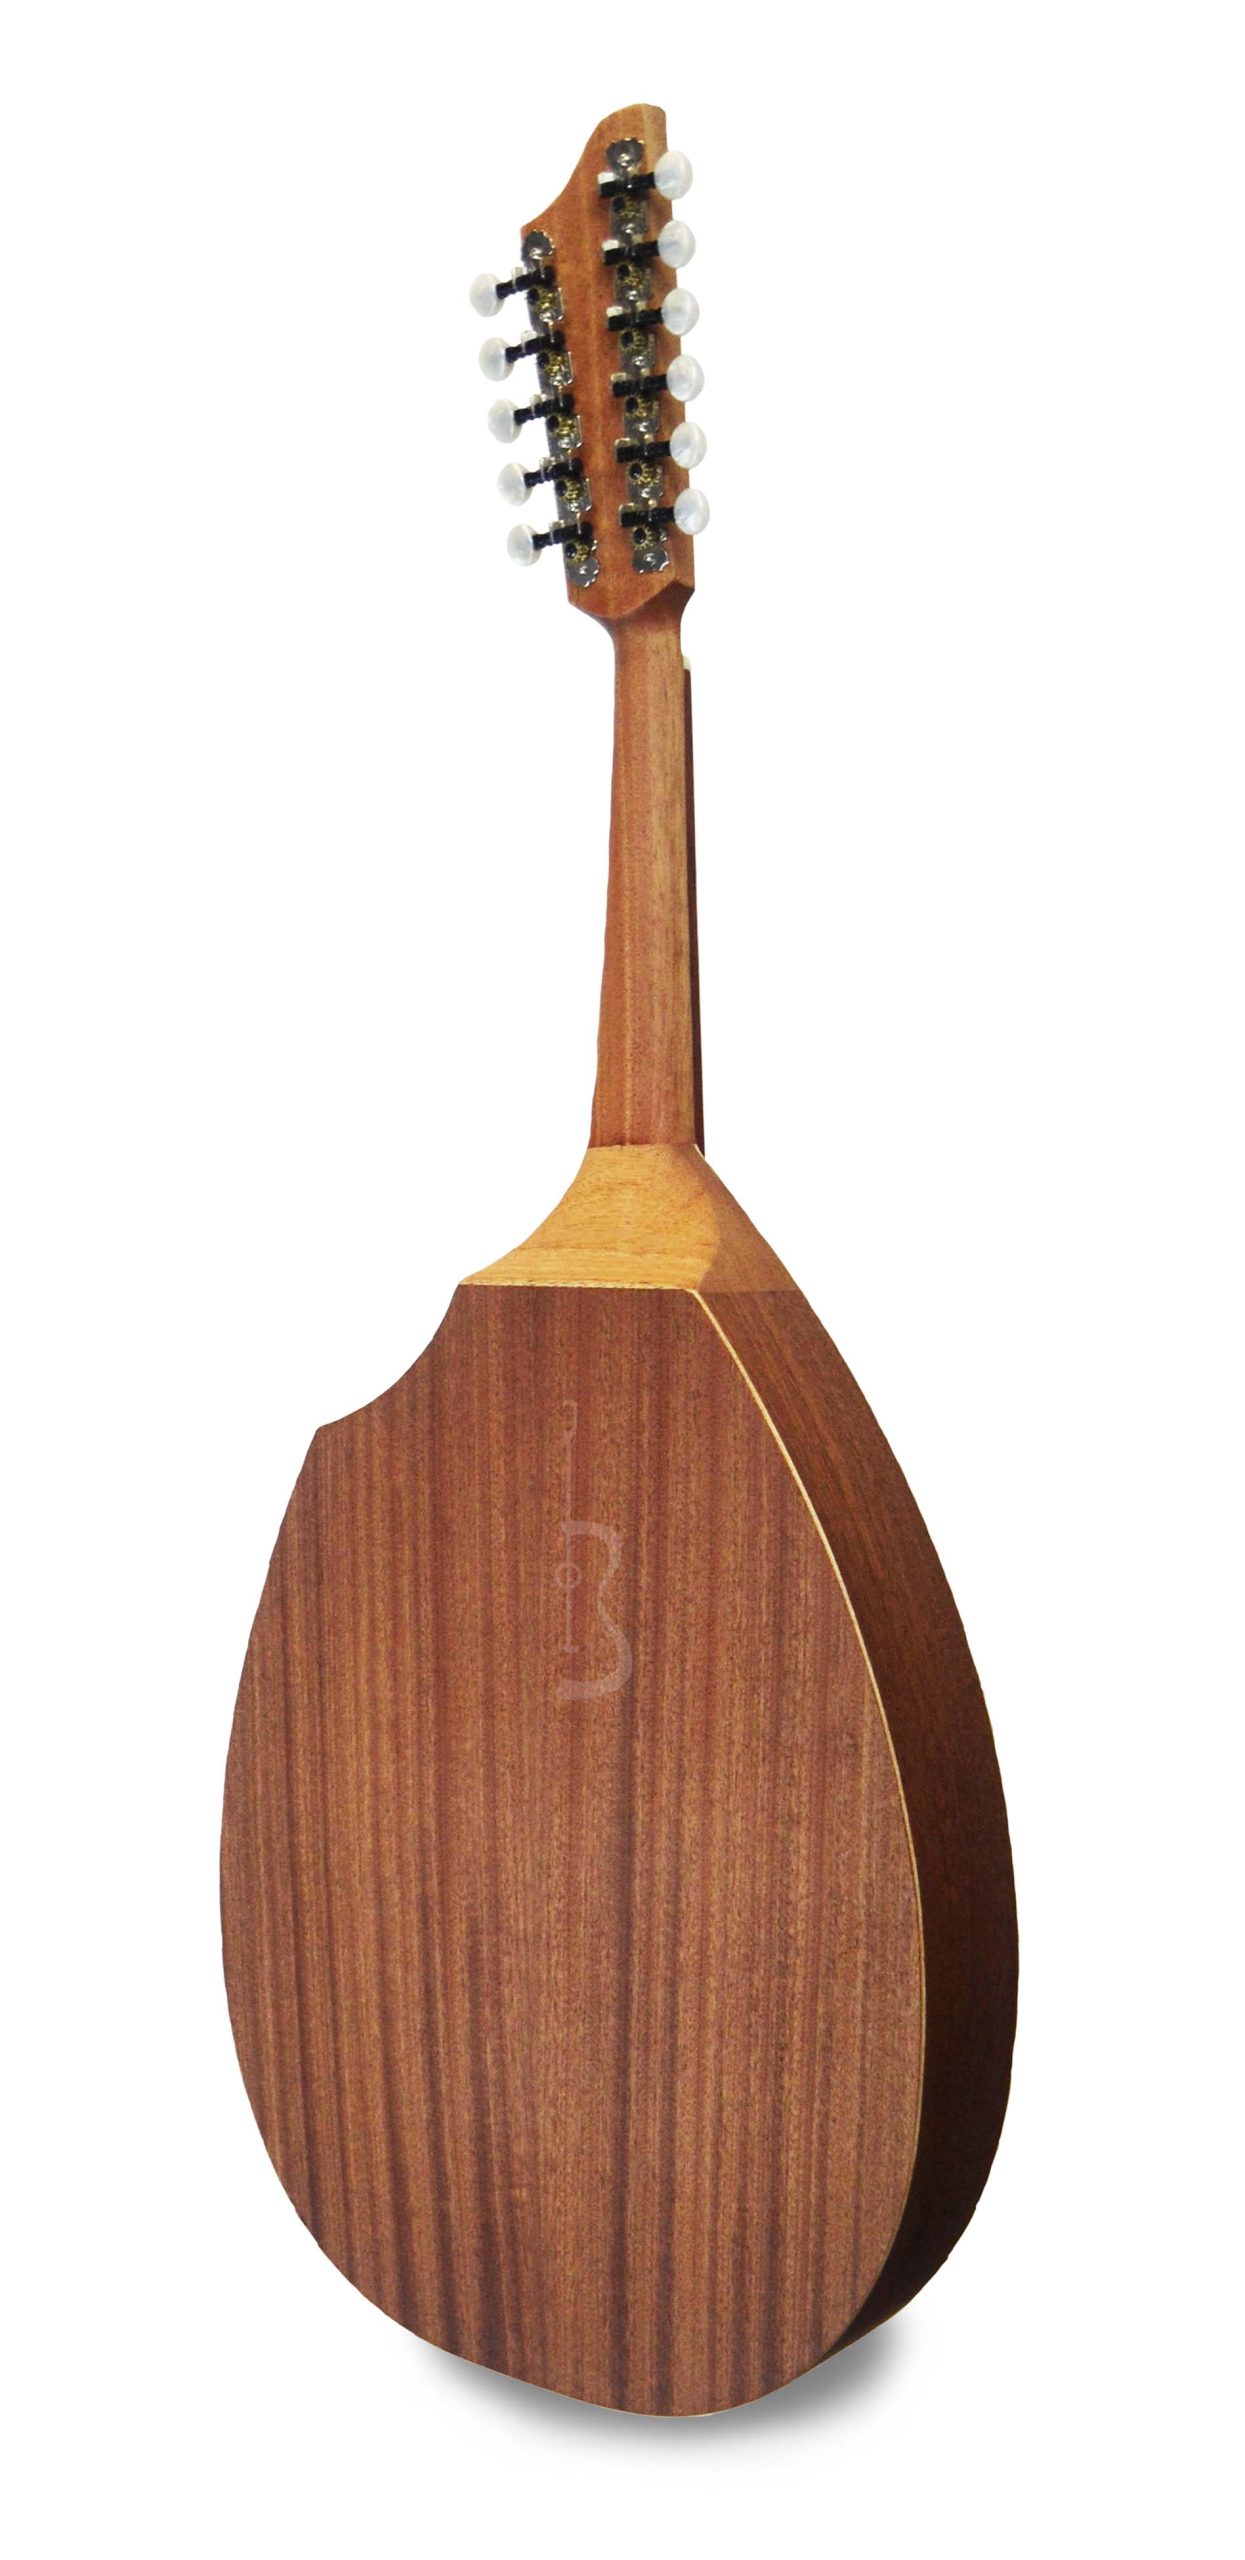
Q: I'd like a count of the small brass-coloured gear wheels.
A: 11